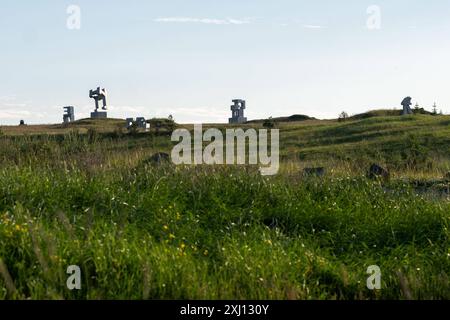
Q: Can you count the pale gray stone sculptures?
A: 5